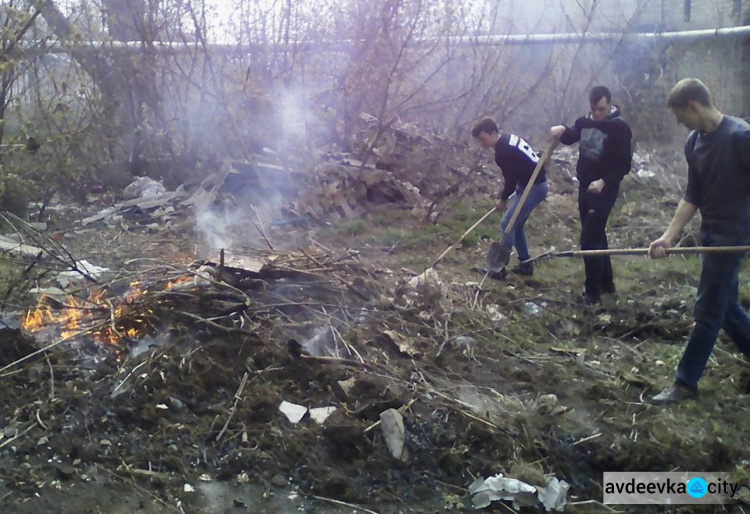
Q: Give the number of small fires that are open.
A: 1